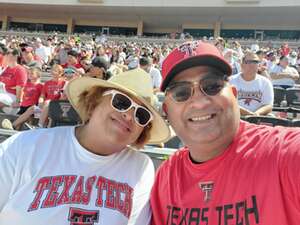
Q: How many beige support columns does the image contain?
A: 4